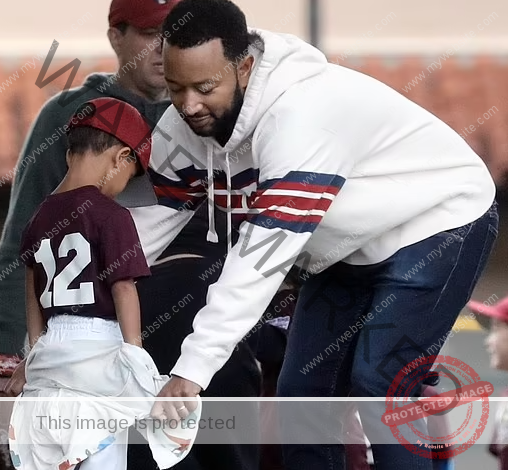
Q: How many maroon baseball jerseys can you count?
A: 1